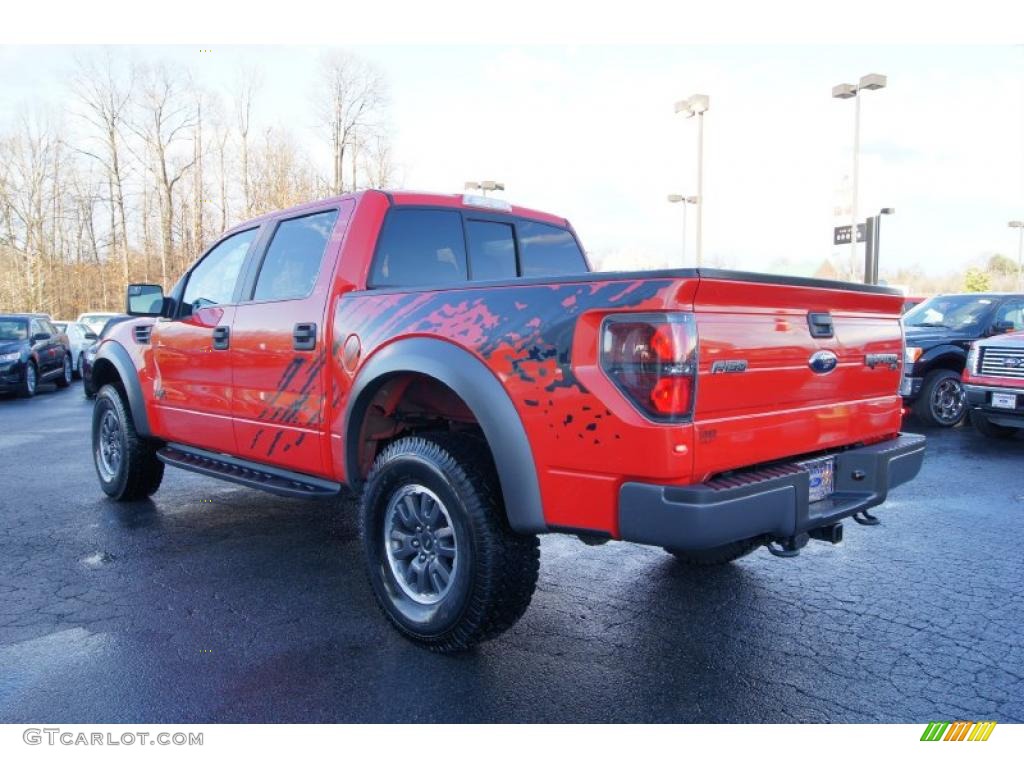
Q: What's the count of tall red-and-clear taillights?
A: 1